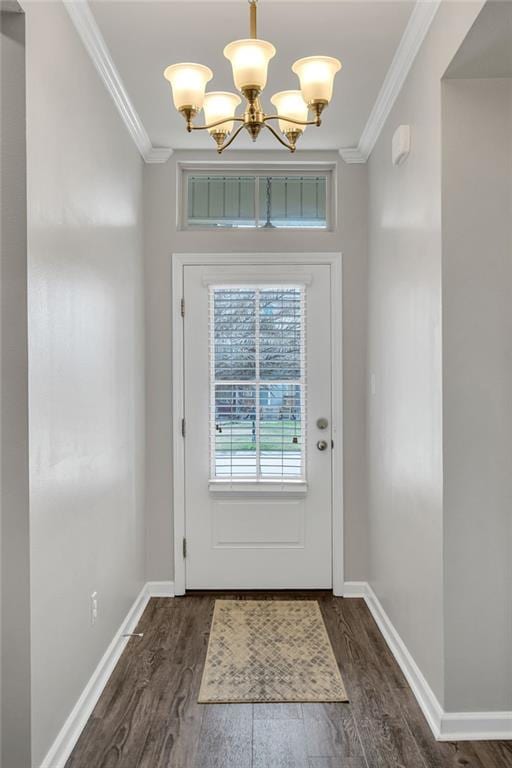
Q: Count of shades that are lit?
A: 5